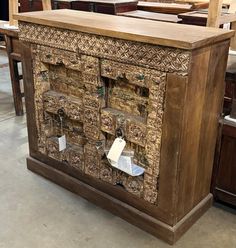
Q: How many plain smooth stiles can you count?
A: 2